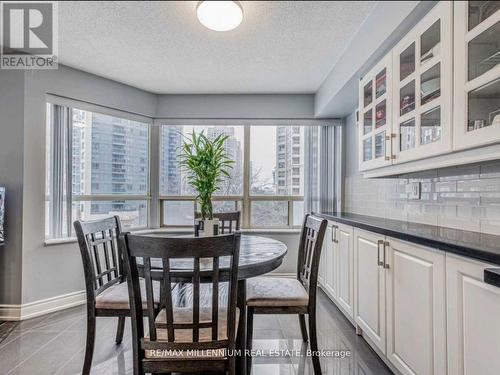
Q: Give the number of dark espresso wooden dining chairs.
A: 4